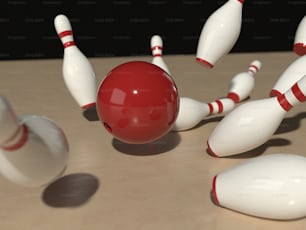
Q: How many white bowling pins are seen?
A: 10